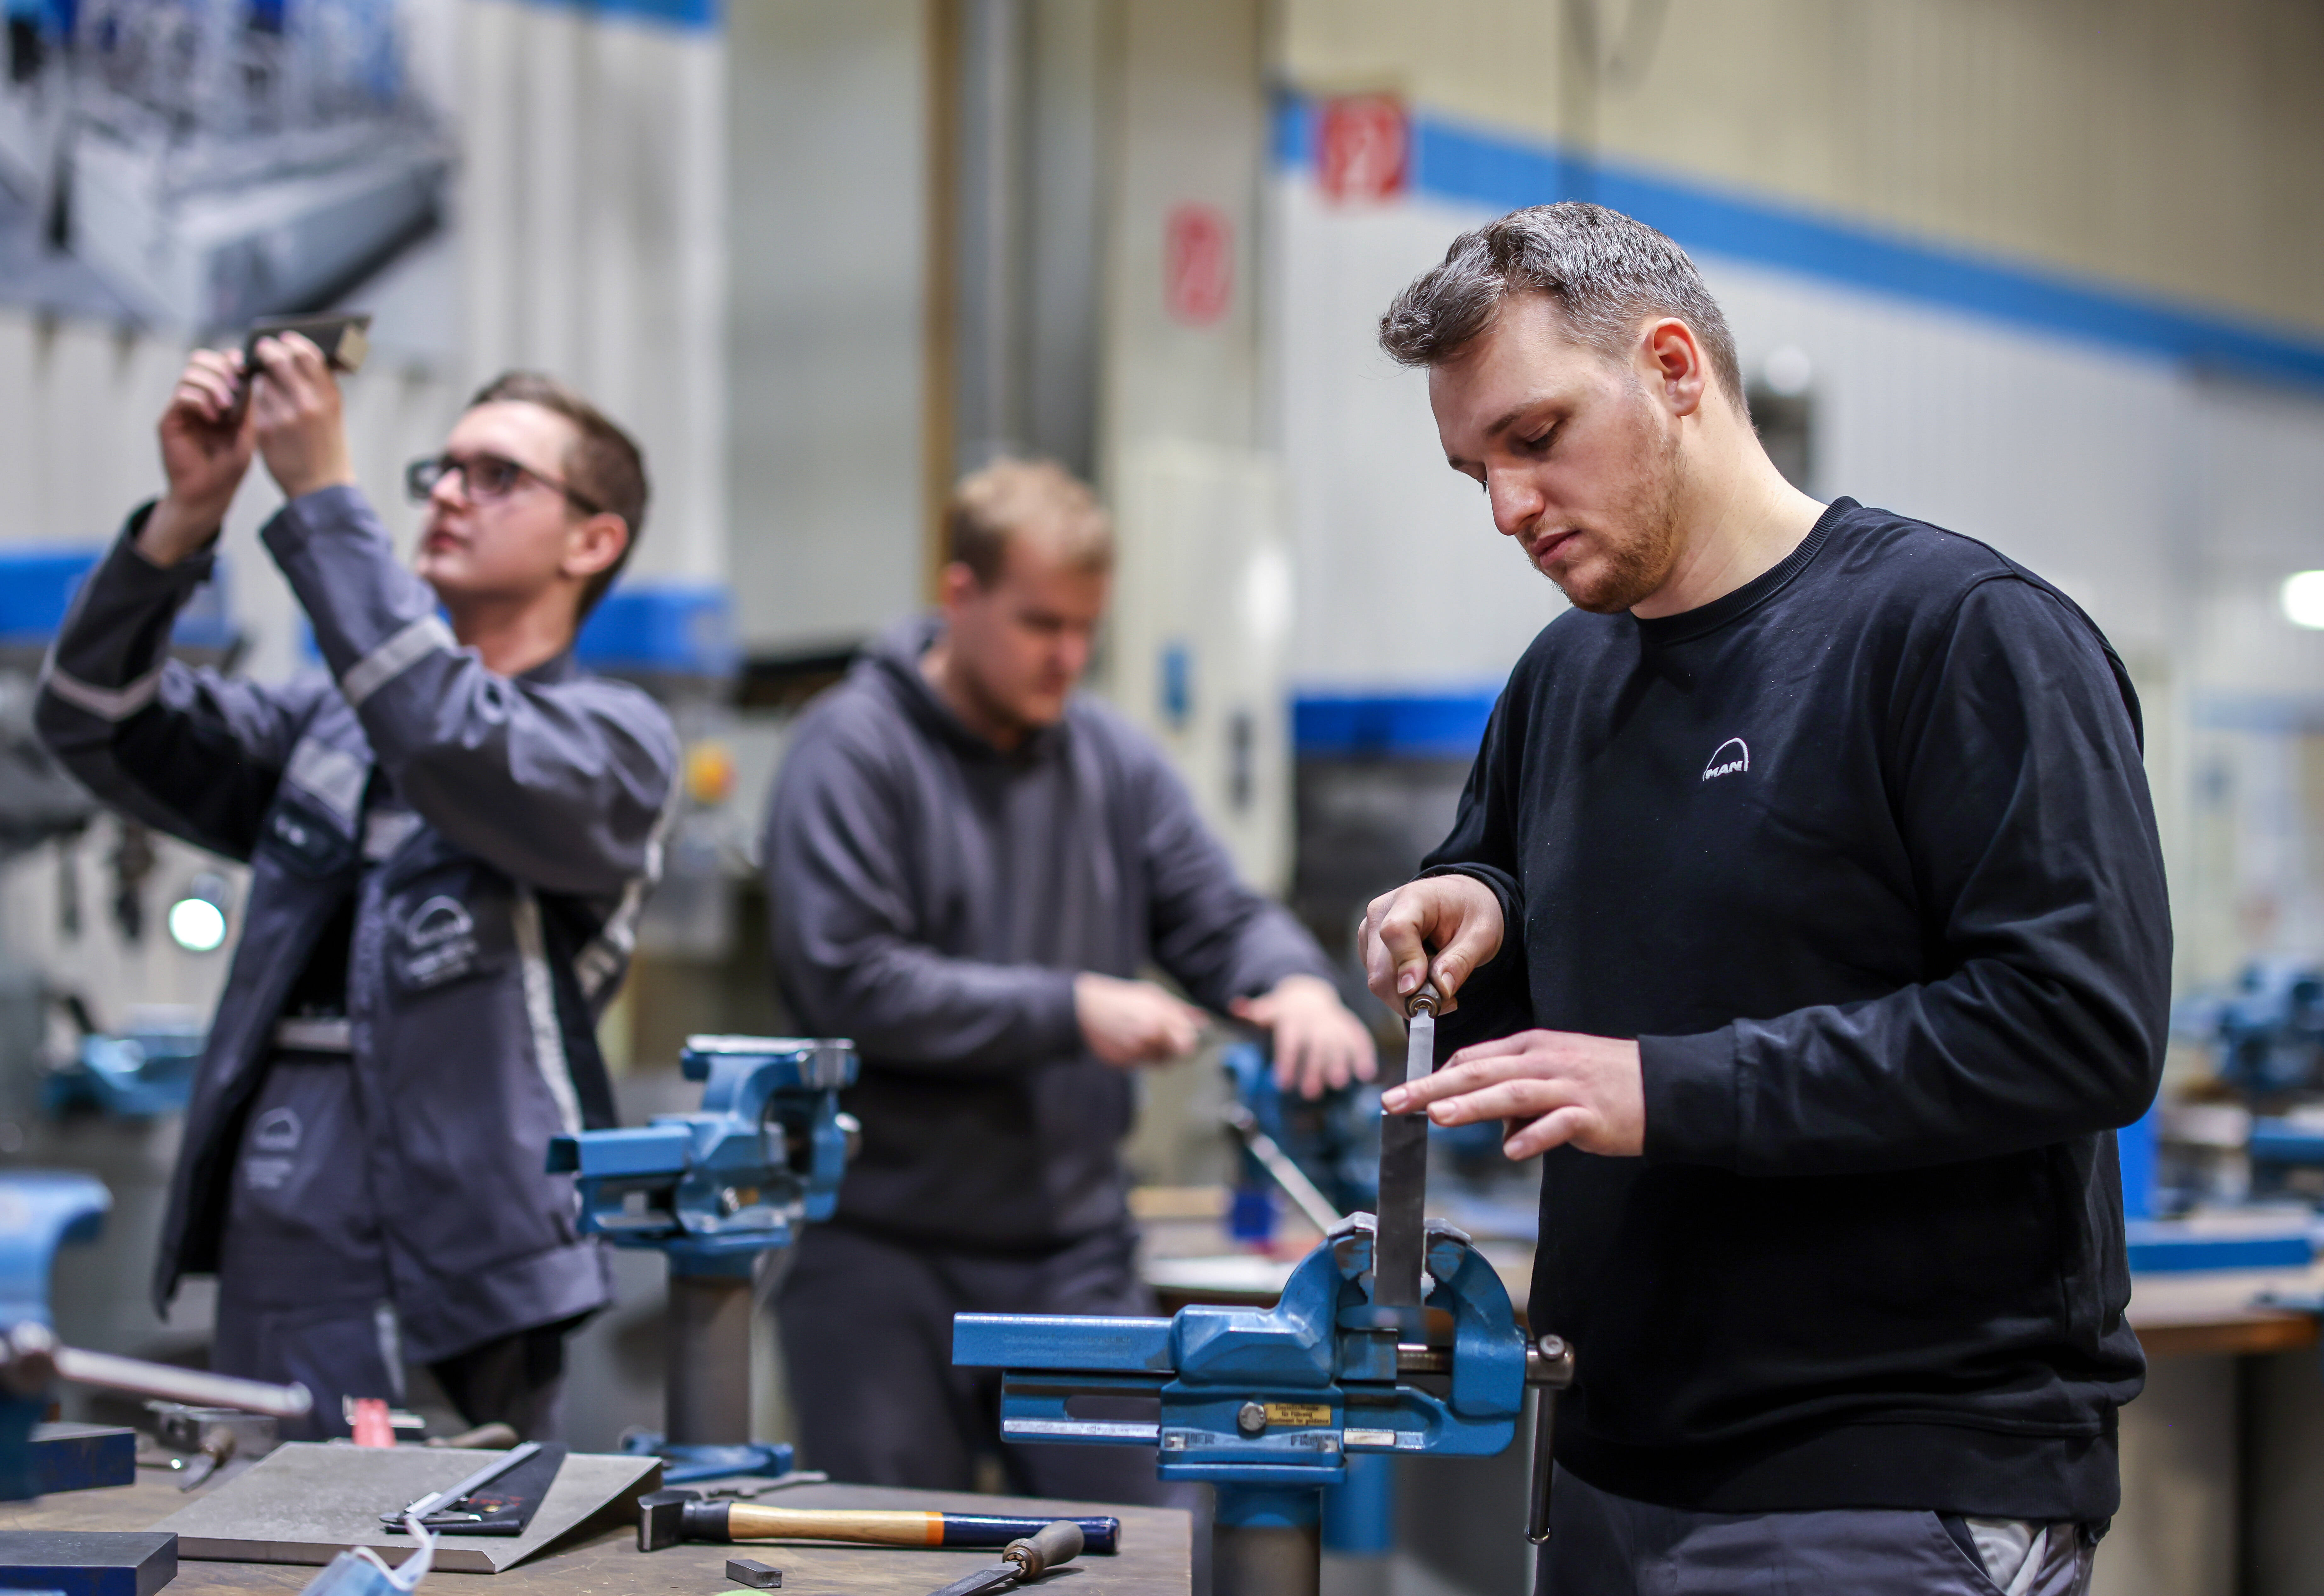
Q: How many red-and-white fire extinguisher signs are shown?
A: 2